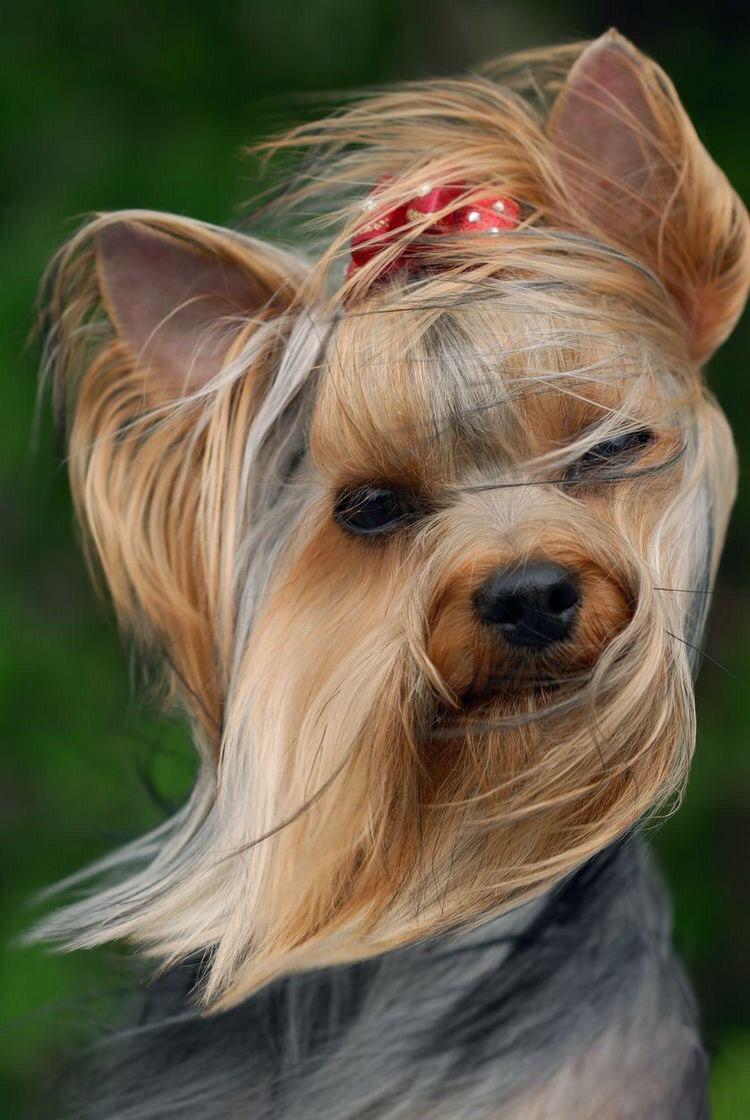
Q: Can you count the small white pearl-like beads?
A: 5